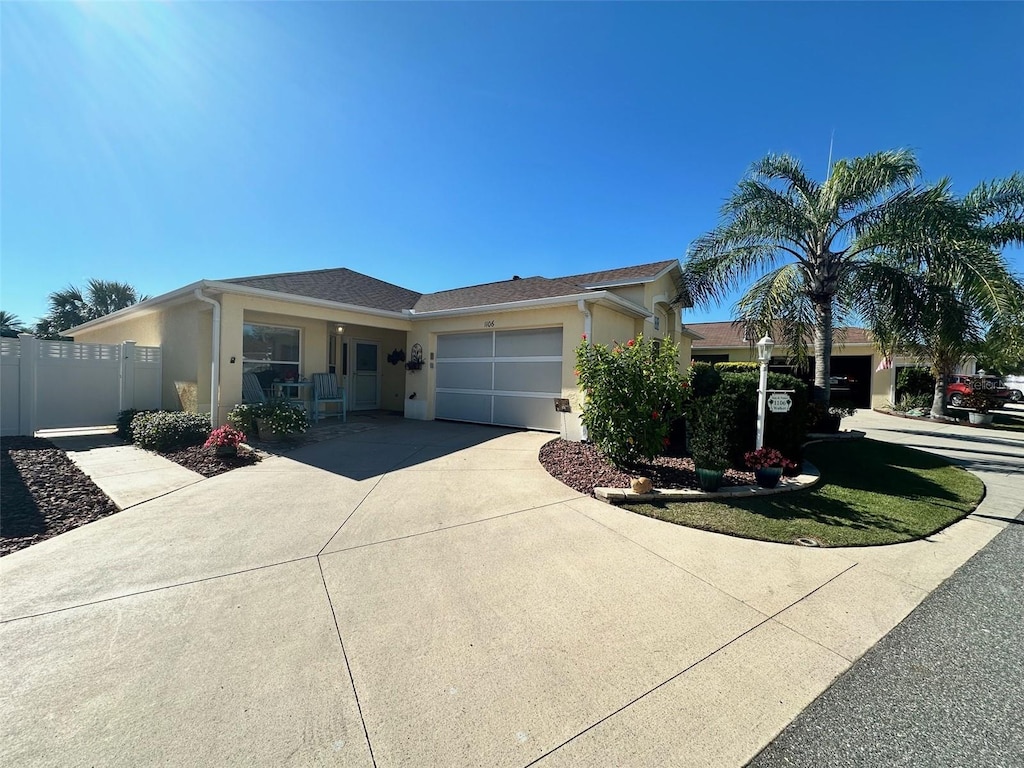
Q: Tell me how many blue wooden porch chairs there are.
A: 2